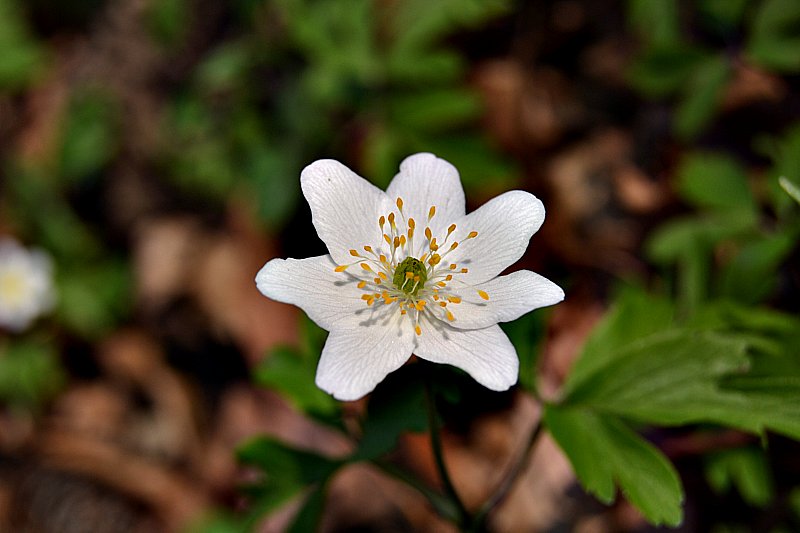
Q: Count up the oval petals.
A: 7